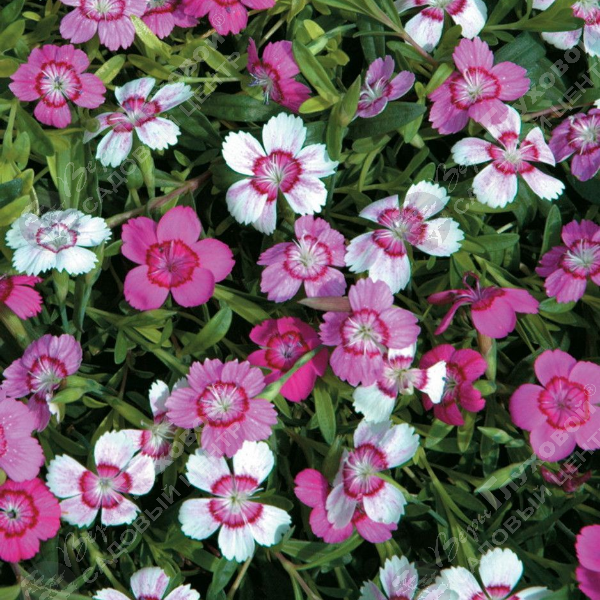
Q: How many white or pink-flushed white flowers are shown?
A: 15